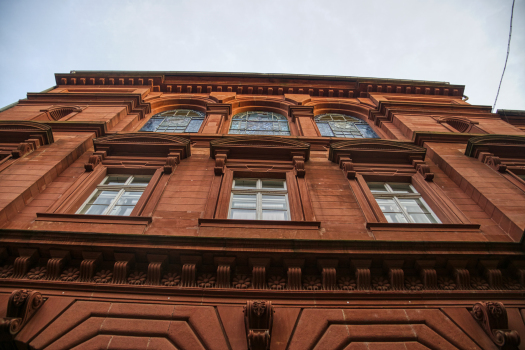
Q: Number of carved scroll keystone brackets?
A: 3